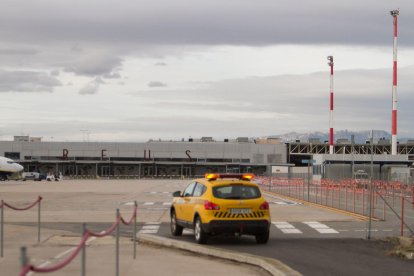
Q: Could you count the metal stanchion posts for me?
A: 6